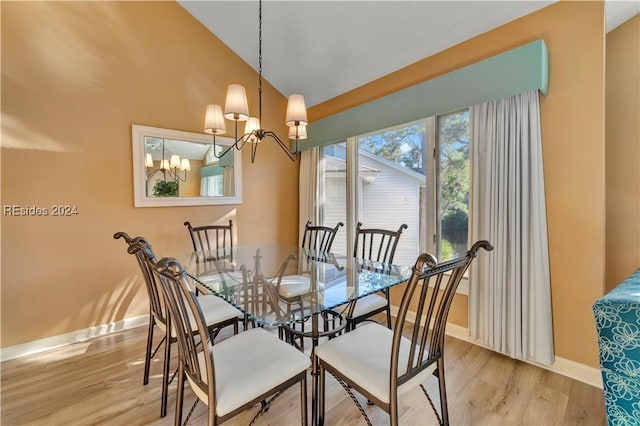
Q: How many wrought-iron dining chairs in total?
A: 6